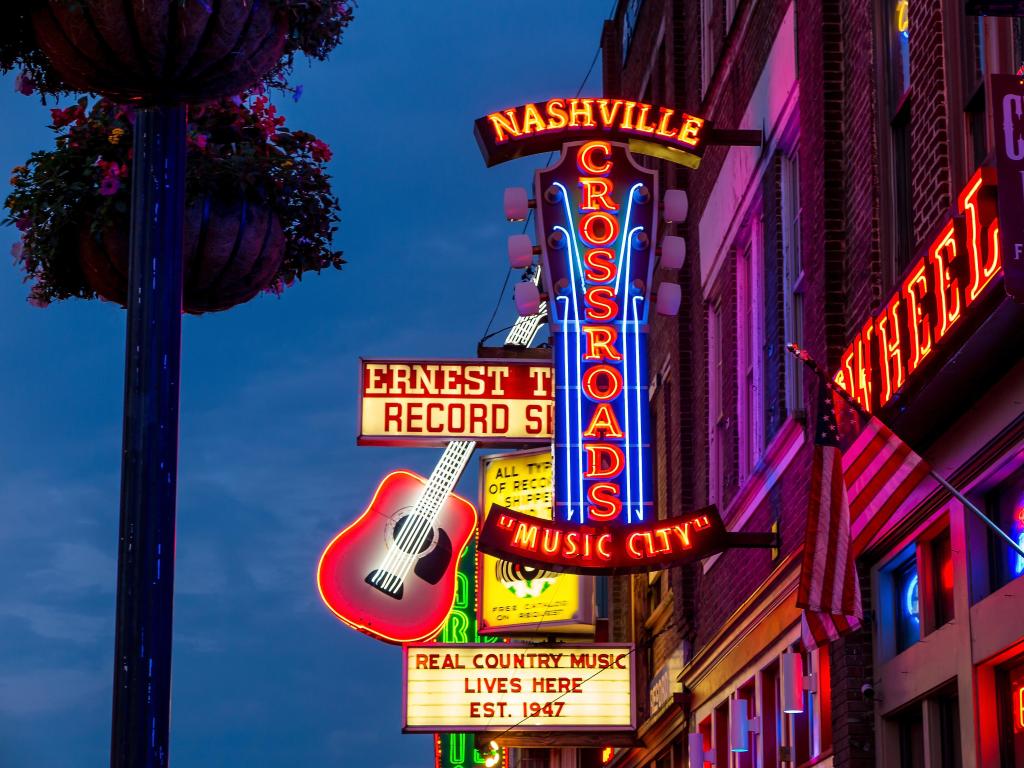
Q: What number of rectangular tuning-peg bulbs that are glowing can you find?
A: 6